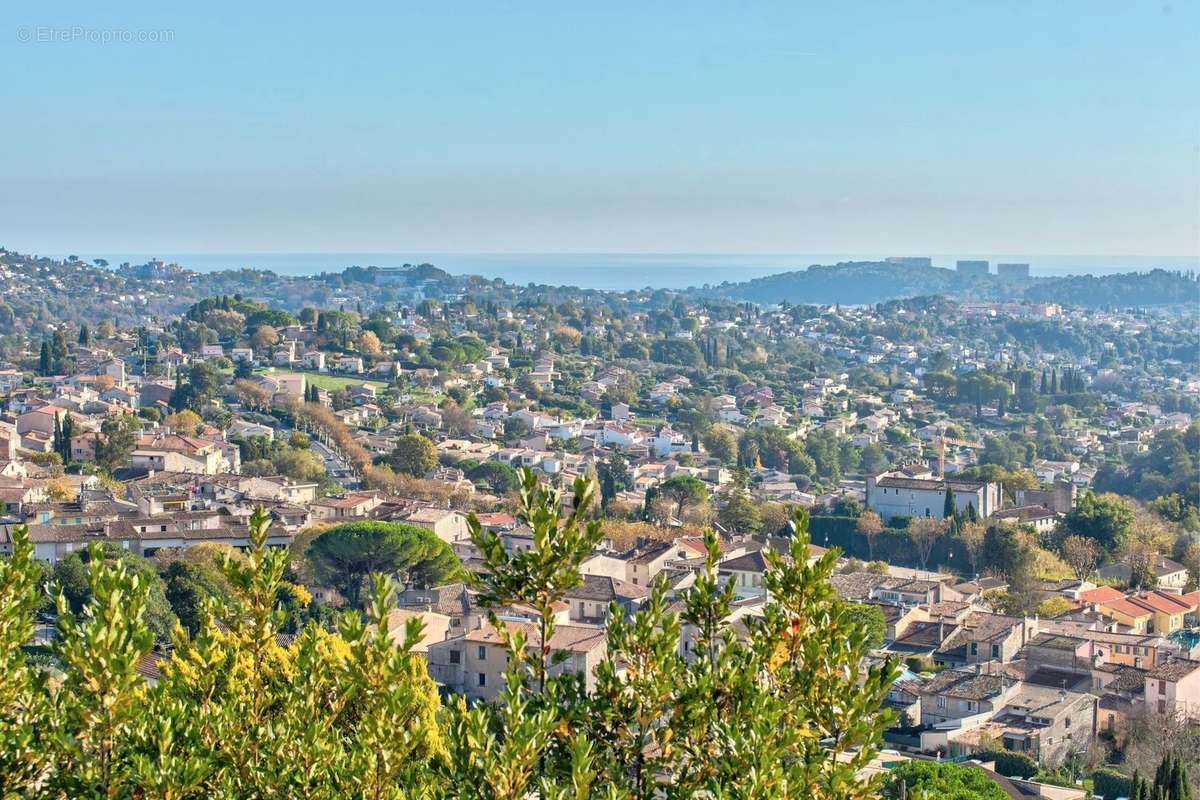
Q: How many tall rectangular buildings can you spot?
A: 3